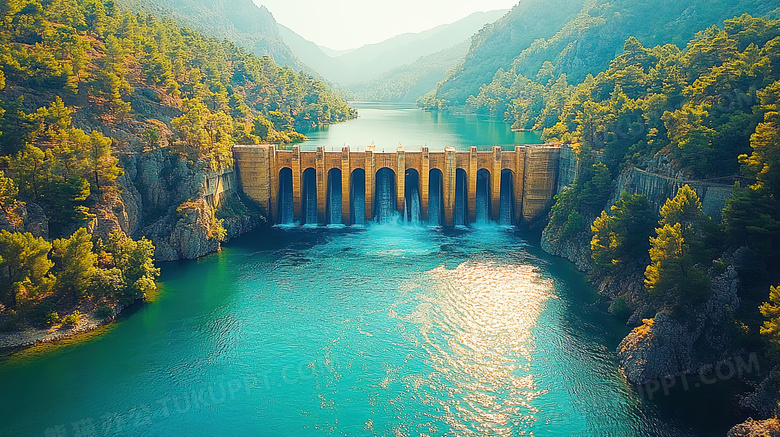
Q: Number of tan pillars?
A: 11